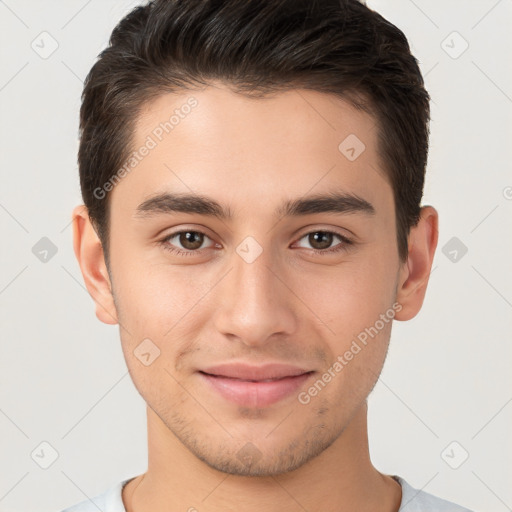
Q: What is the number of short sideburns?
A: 2